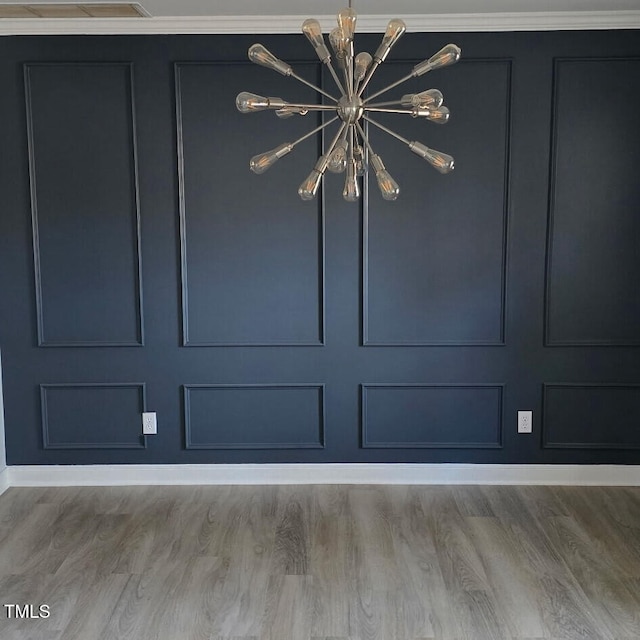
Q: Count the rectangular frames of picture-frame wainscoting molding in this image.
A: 8